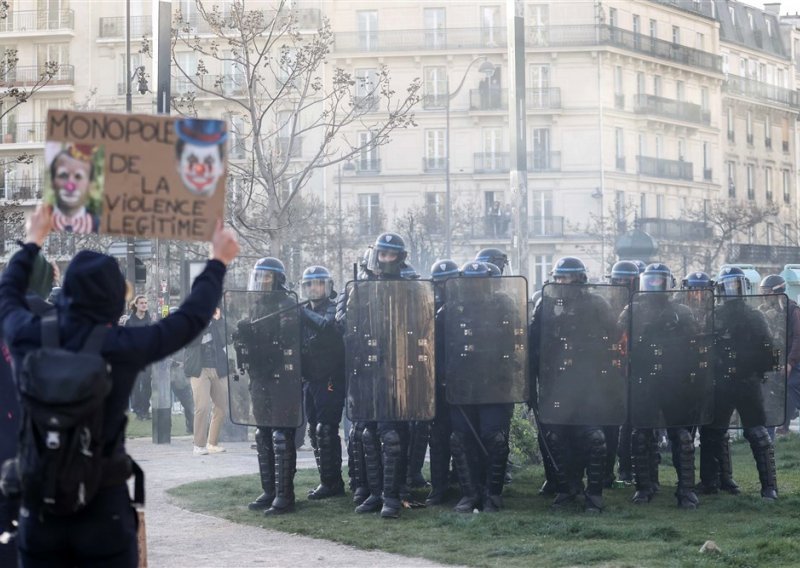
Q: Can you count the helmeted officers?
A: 15